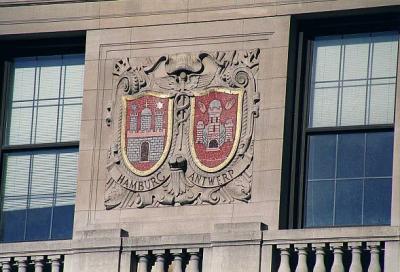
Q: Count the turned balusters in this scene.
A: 14